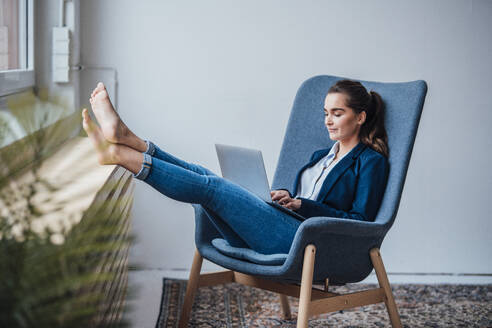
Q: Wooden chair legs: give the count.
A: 4